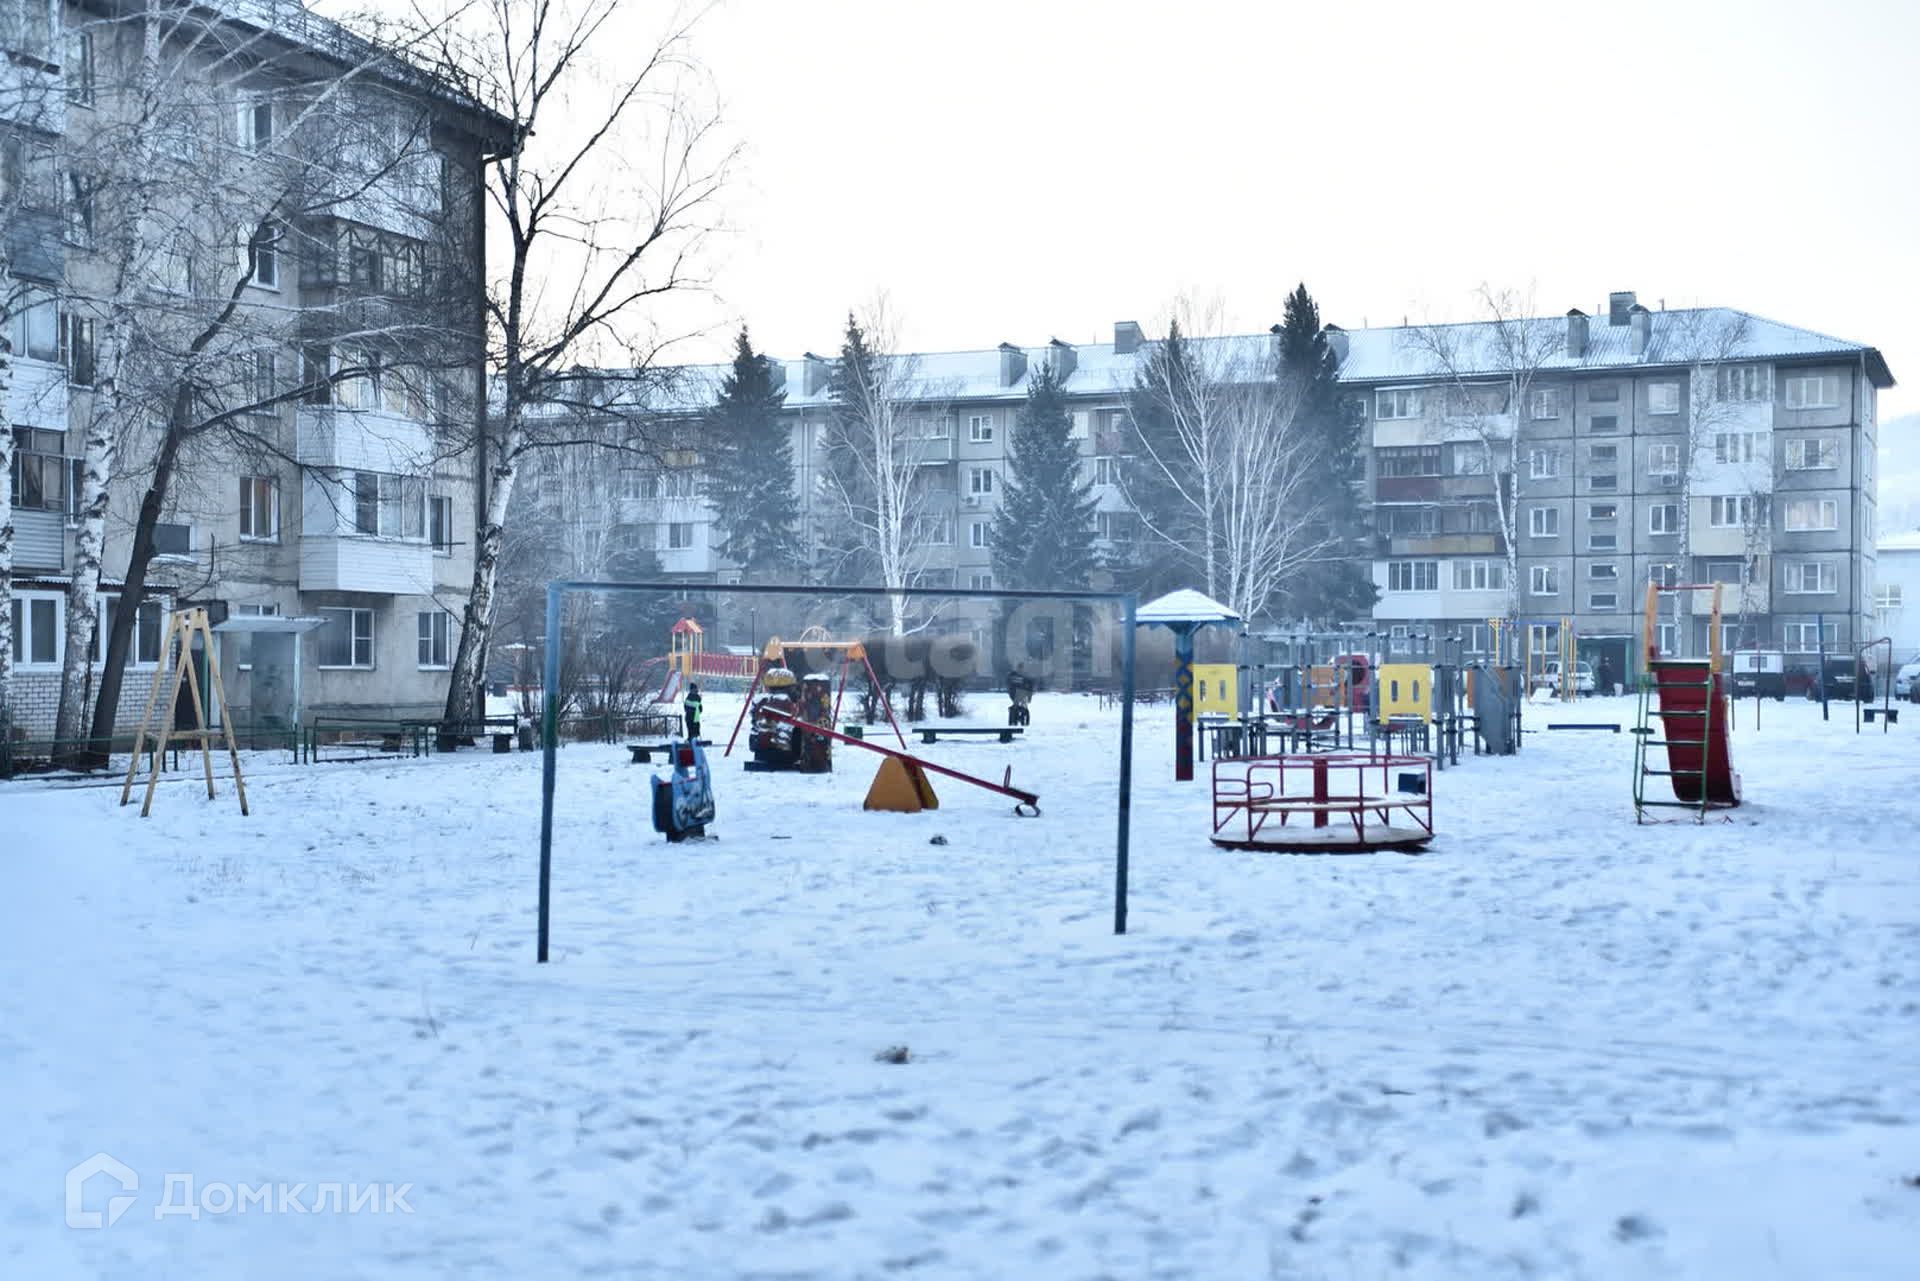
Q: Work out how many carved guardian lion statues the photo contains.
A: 0